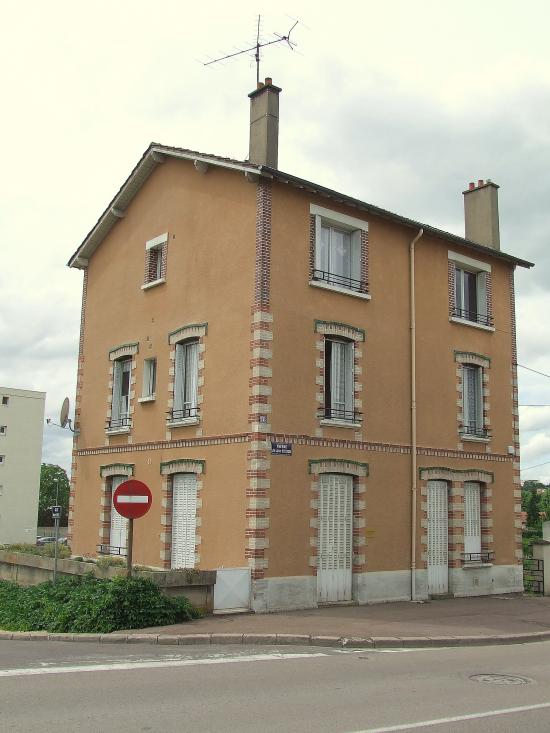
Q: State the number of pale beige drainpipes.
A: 1